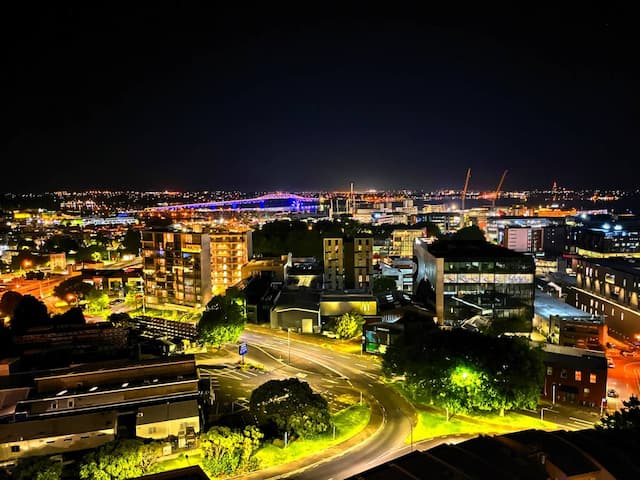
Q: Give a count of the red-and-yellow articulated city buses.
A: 0